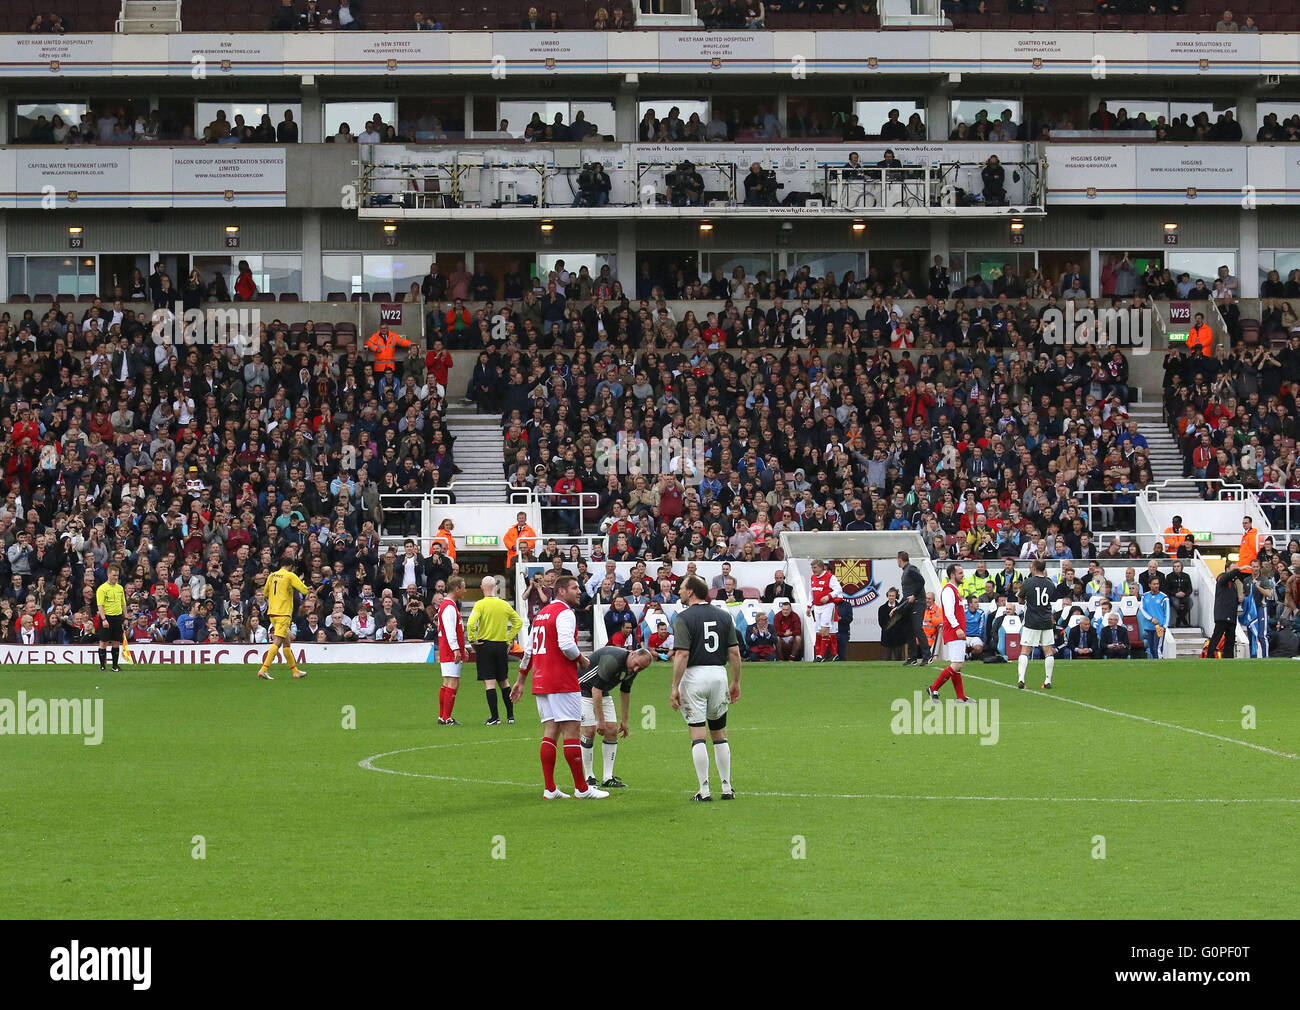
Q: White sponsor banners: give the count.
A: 11